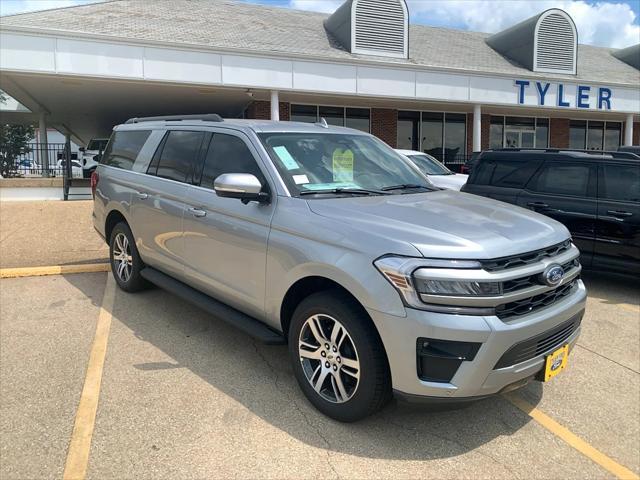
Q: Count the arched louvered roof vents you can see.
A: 2